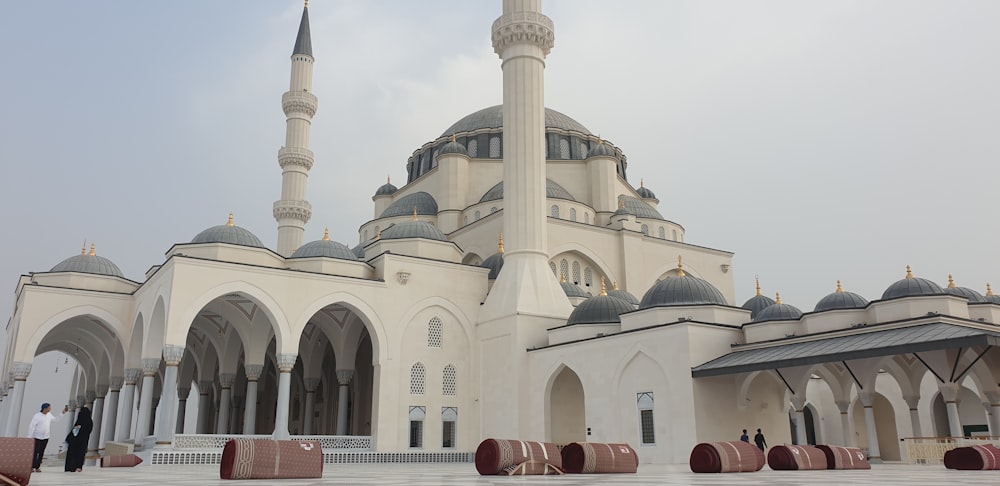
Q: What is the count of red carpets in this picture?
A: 9